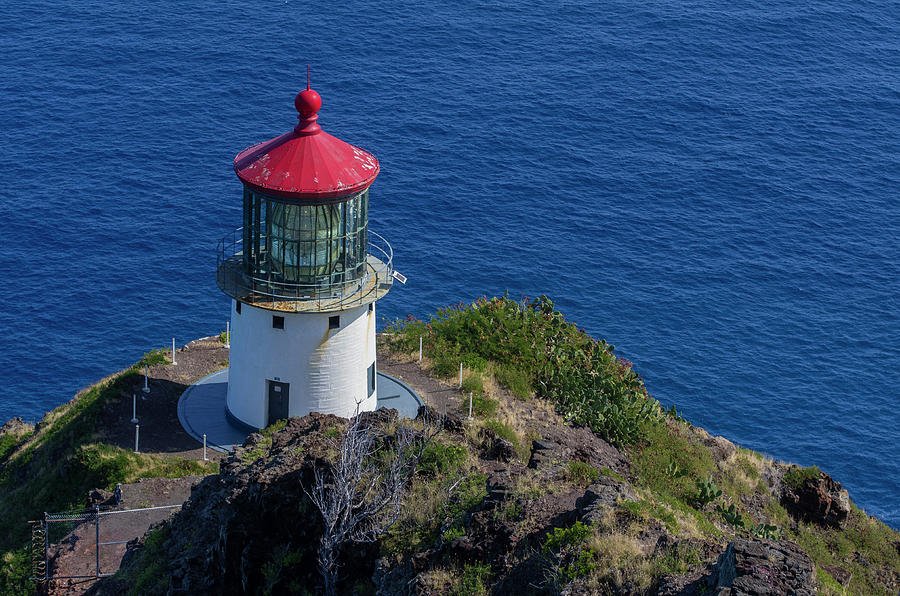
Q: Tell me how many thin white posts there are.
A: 9